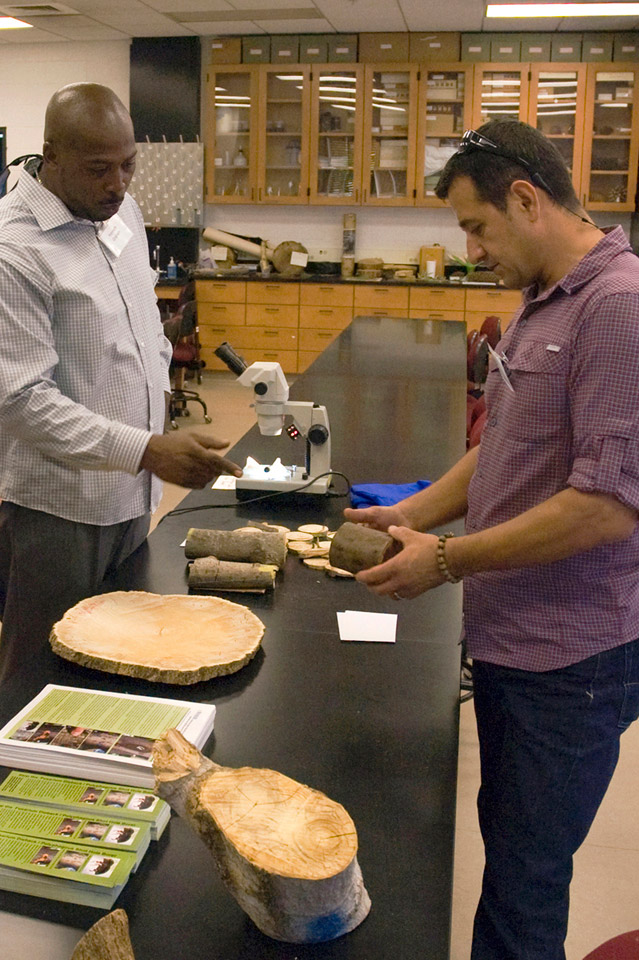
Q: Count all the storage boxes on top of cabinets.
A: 13